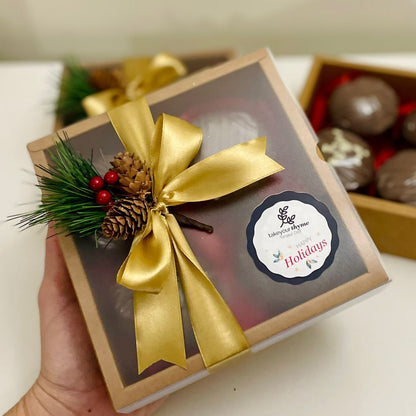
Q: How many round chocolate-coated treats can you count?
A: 4